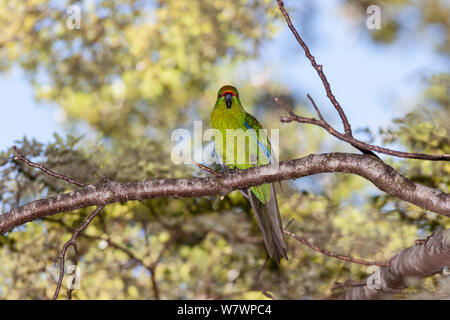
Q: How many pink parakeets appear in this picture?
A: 0